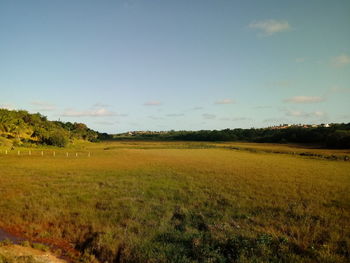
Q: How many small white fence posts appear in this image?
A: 8